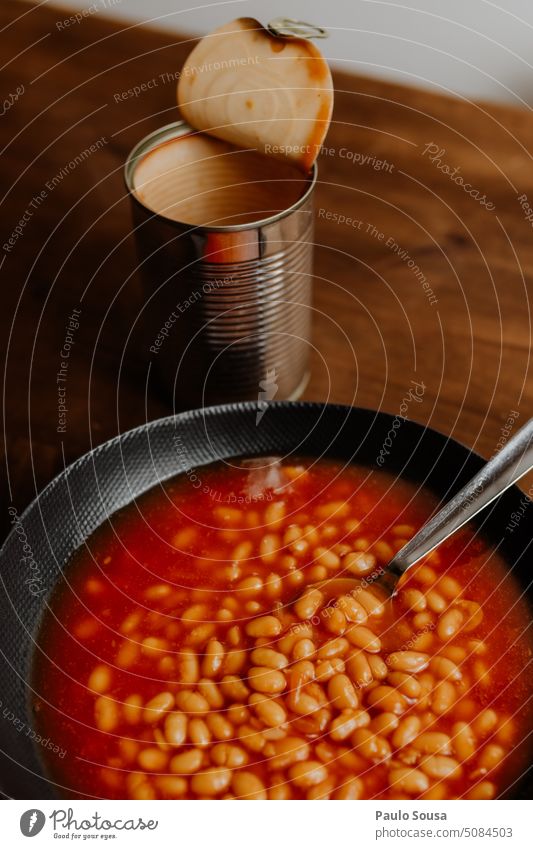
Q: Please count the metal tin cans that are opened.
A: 1